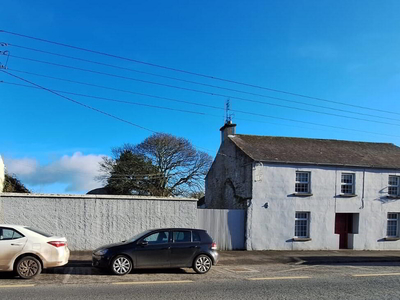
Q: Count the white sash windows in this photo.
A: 5